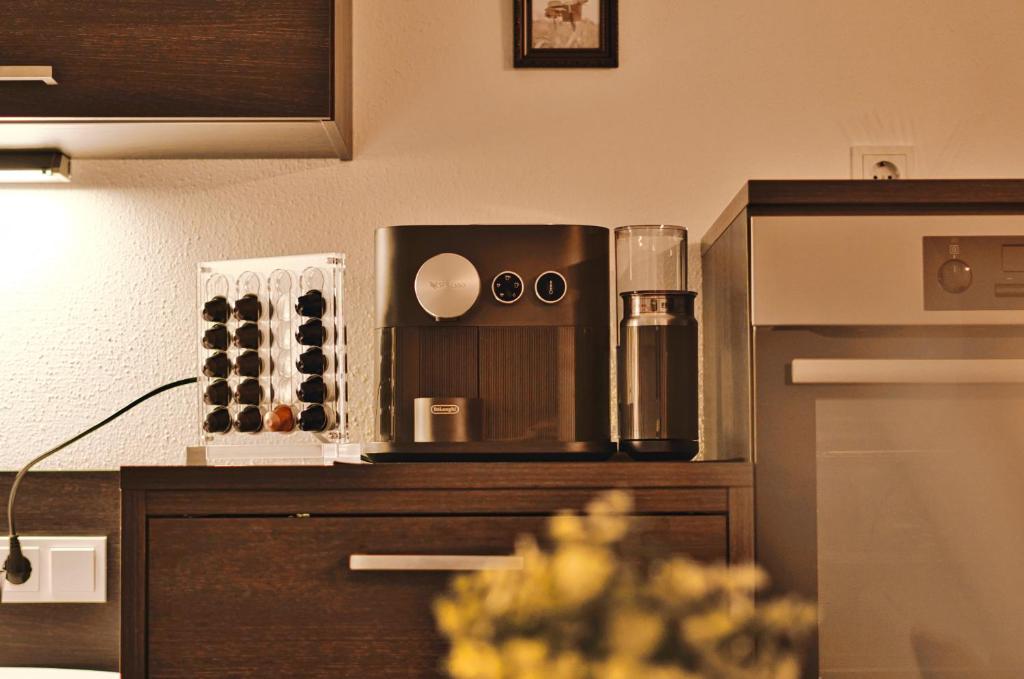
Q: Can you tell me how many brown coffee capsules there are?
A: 1